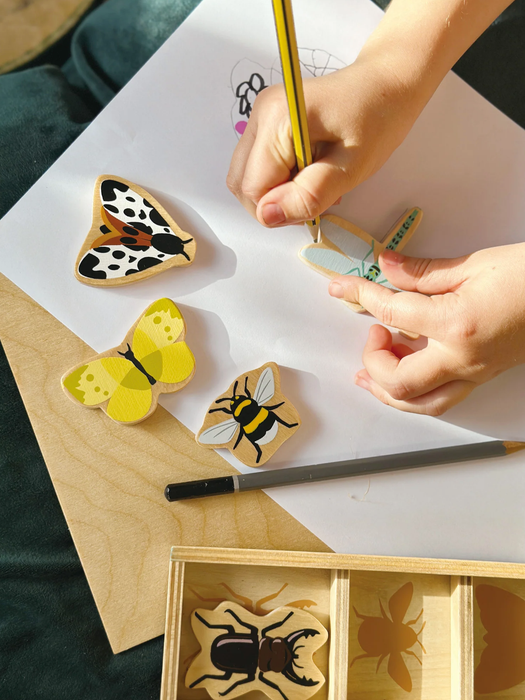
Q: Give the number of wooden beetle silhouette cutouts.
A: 1